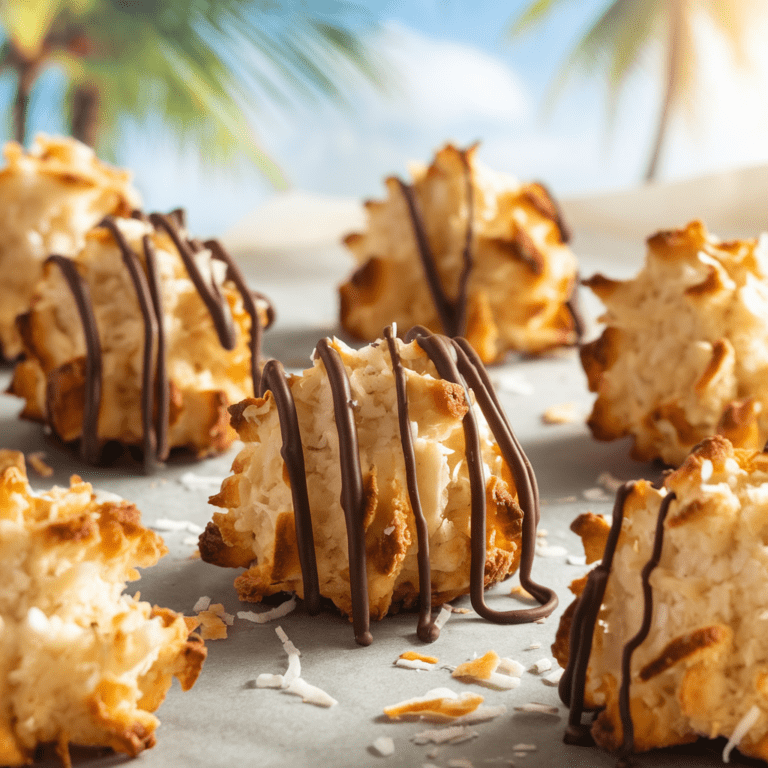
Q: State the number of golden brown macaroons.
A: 7